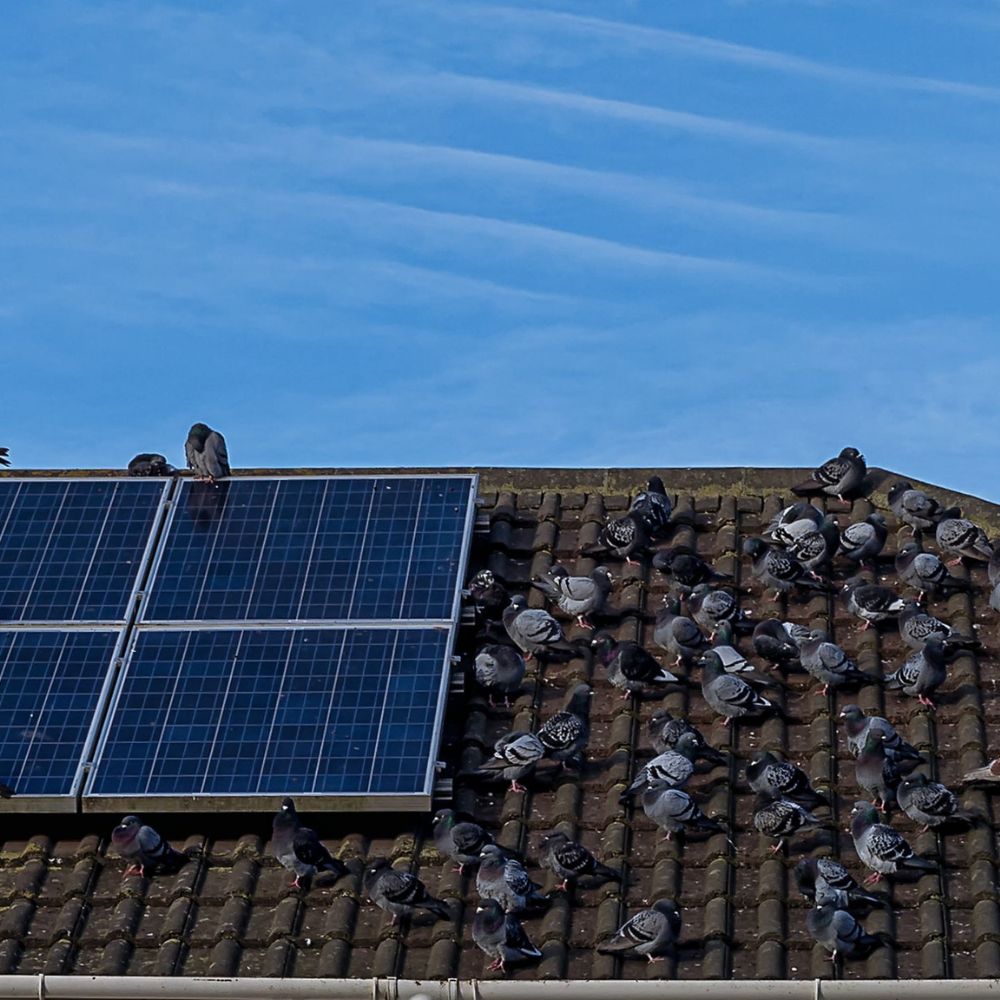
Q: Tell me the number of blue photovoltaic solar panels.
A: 4